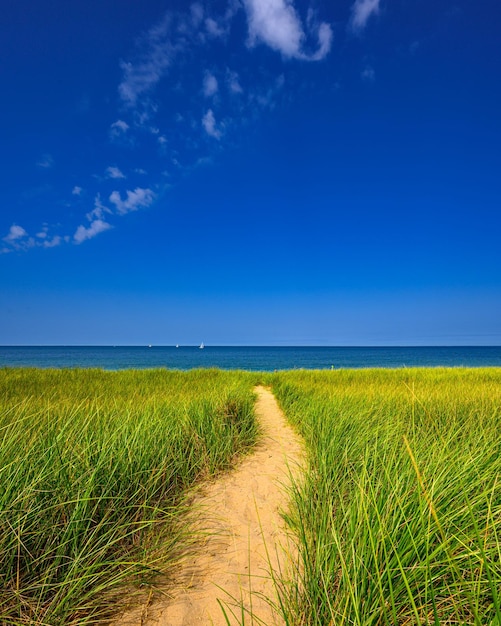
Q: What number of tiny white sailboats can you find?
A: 3